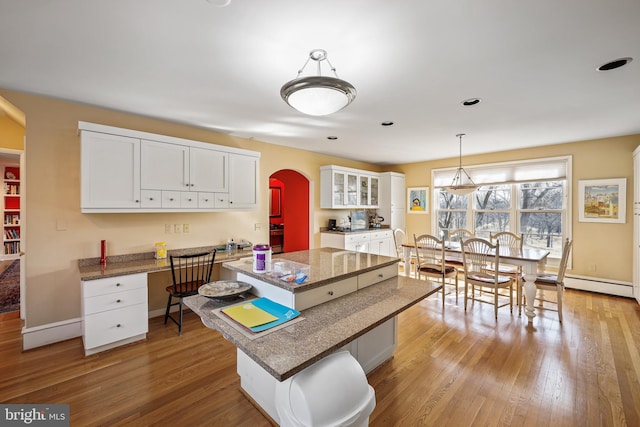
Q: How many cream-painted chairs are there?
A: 6